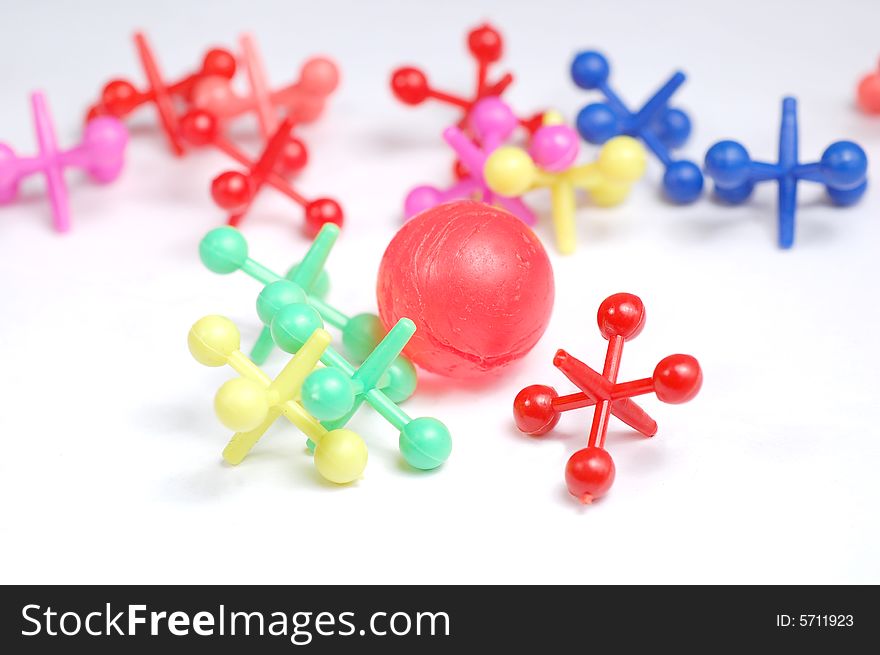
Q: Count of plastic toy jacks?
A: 14